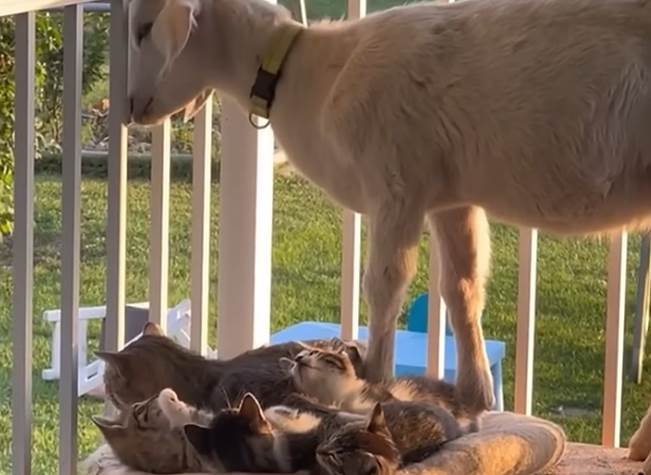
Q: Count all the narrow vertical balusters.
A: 9